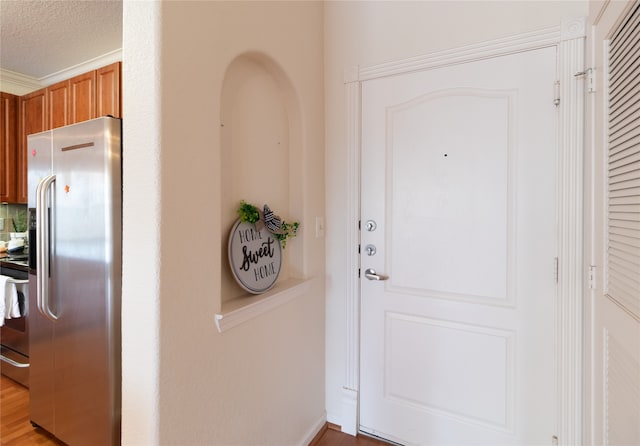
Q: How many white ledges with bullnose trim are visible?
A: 1